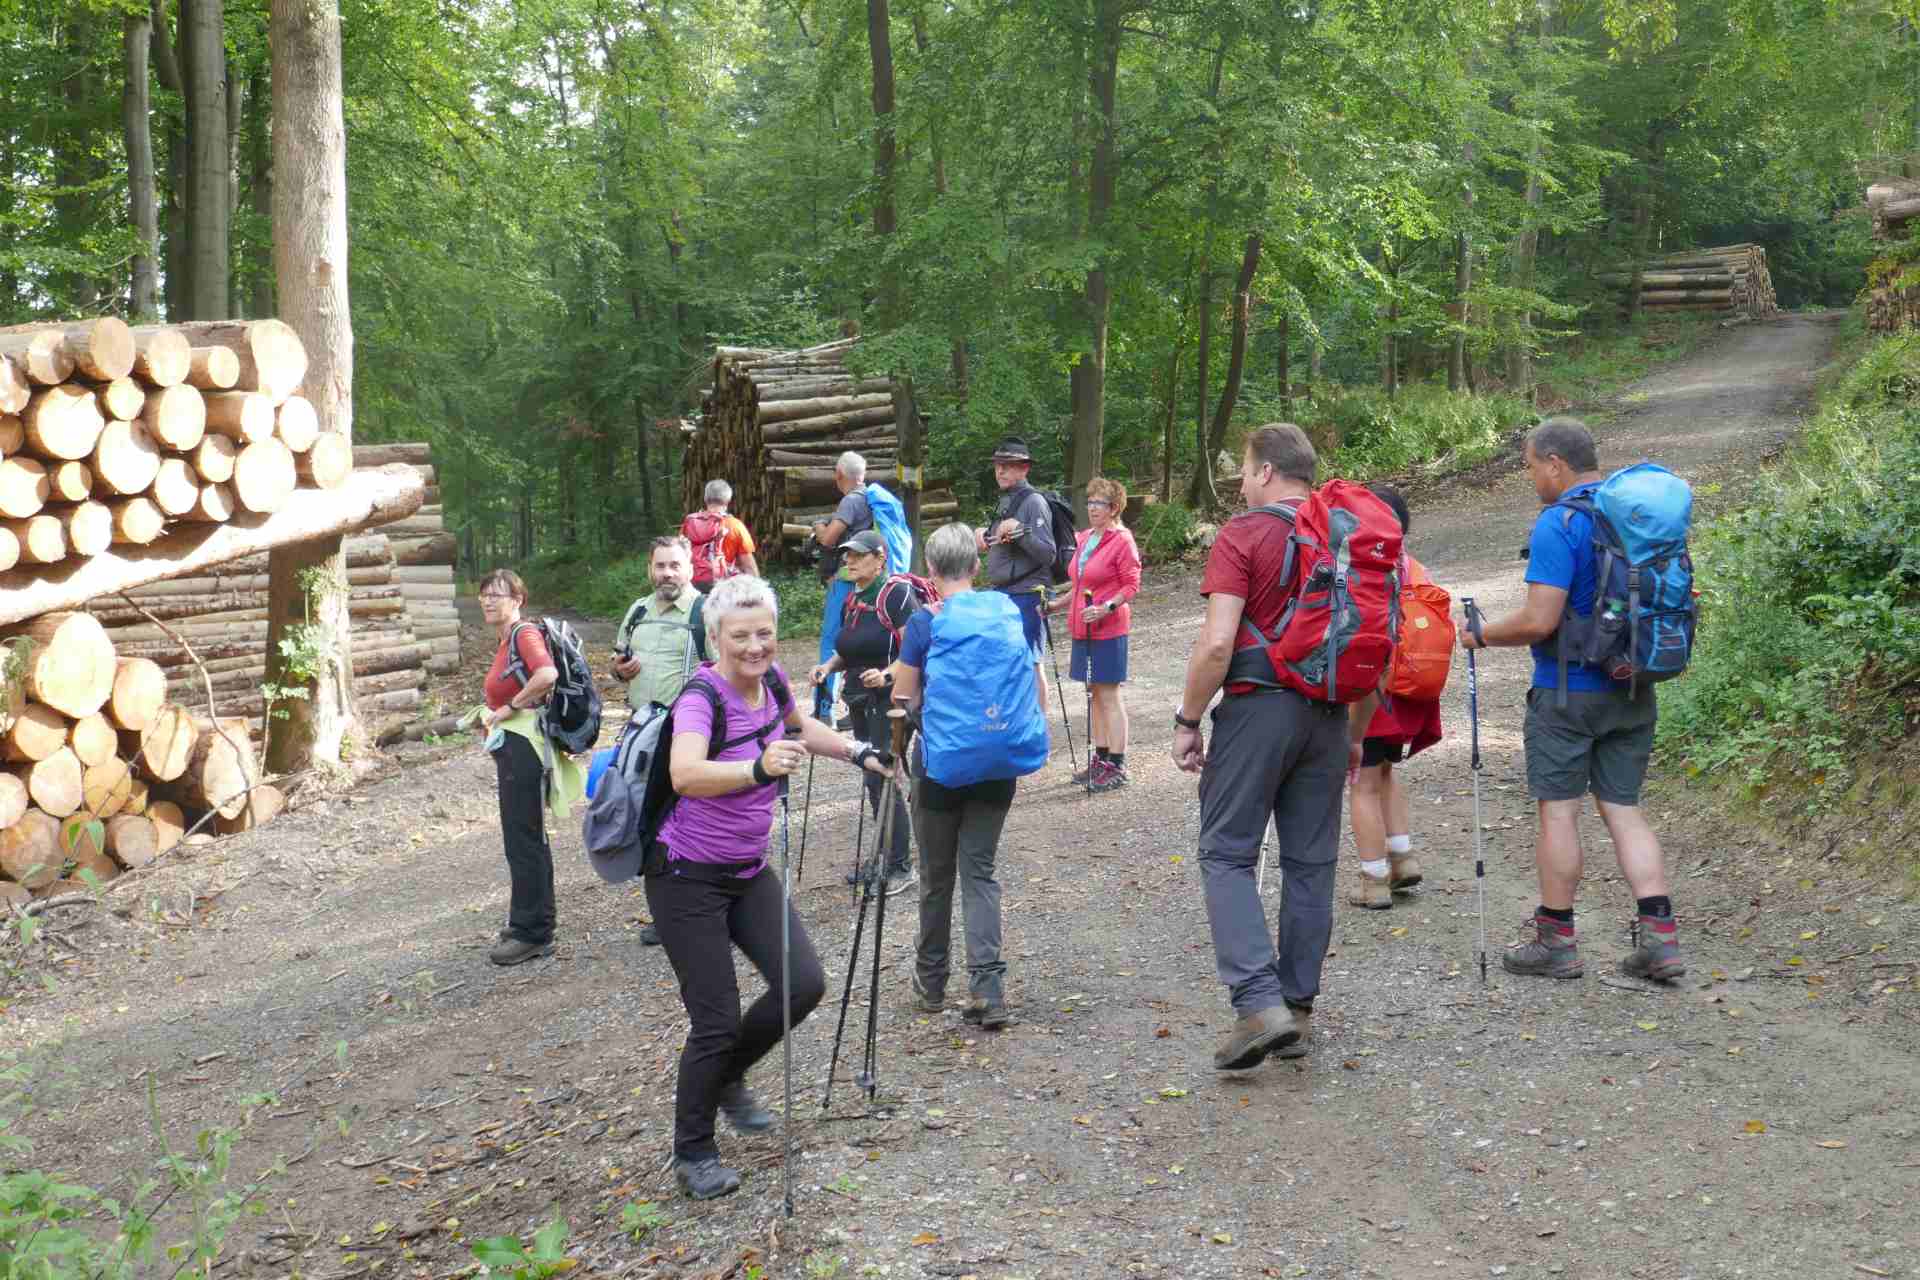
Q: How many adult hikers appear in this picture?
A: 12